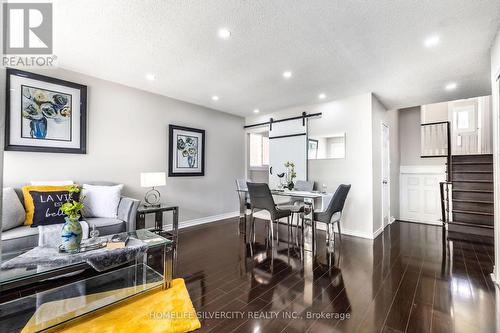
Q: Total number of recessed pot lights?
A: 8